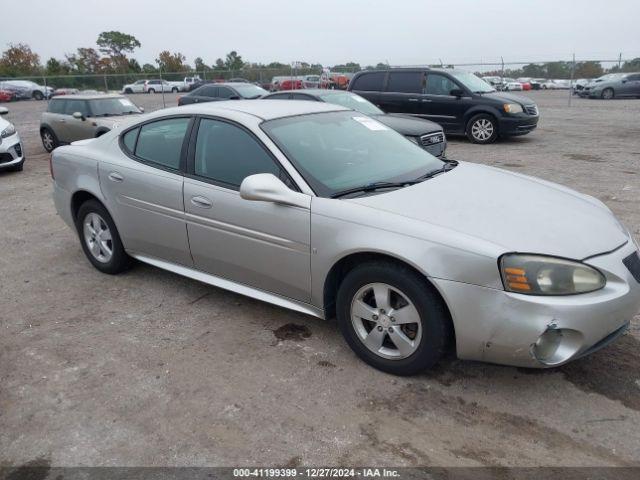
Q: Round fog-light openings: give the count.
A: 1